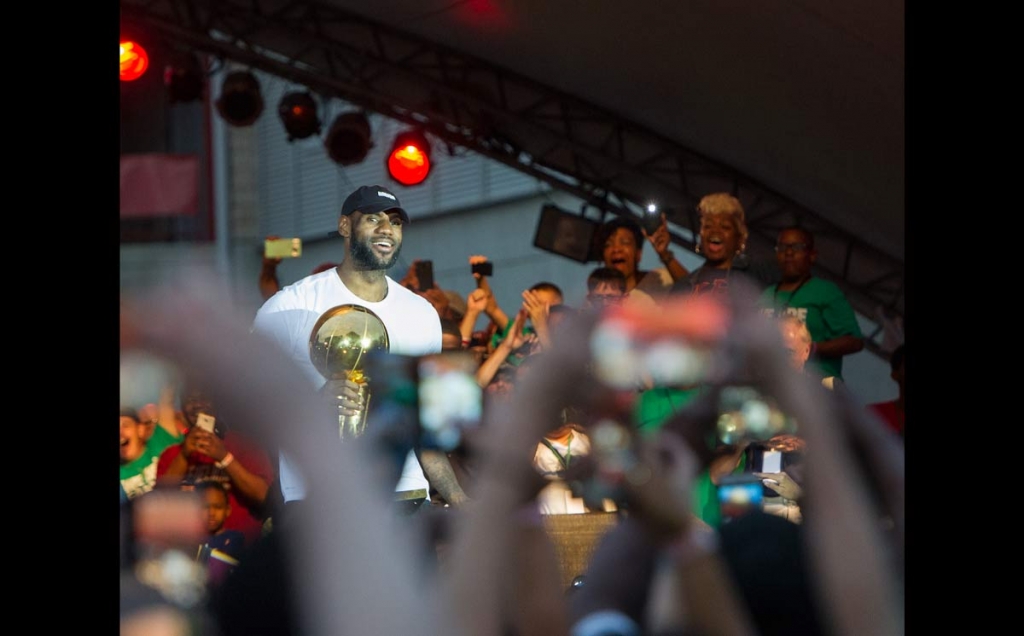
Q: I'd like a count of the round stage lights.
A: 6